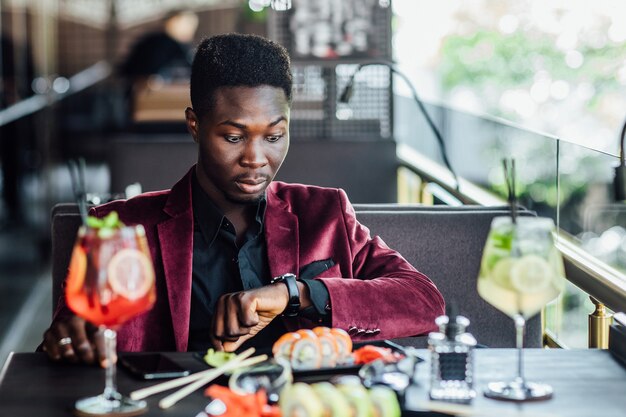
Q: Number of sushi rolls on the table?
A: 8